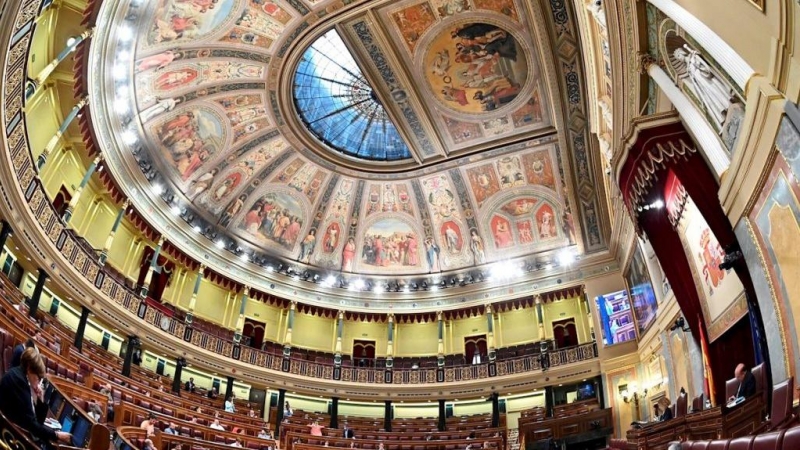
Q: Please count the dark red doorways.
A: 6